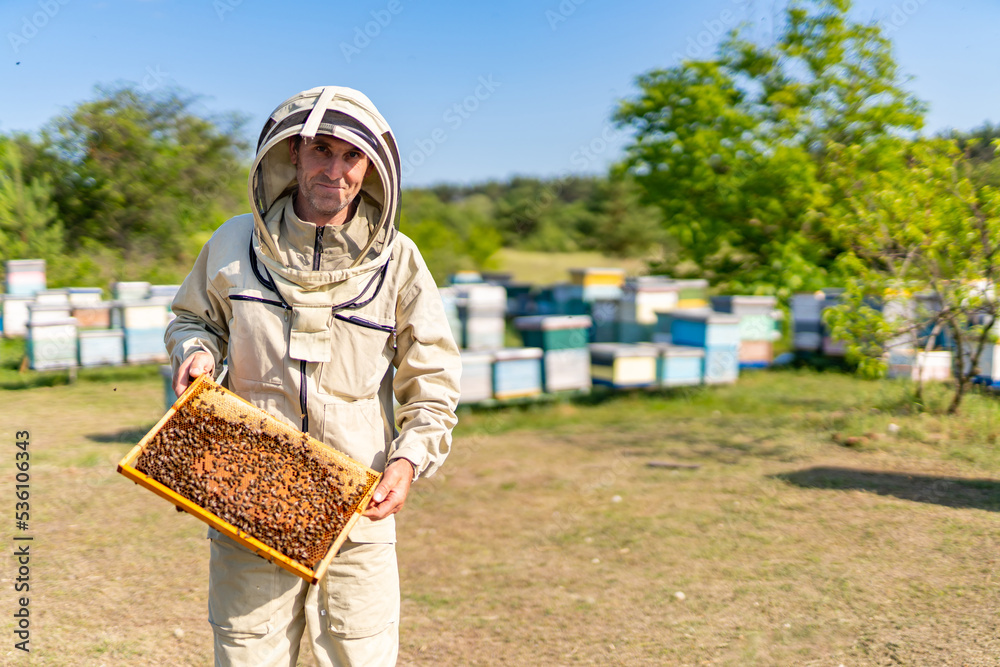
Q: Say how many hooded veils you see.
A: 1